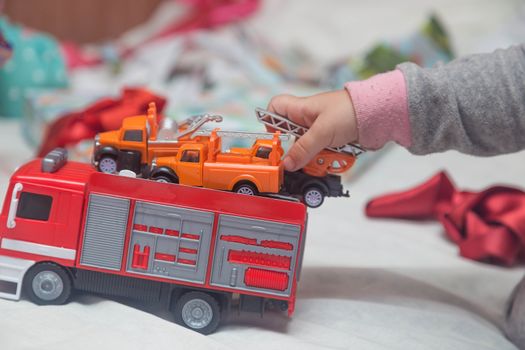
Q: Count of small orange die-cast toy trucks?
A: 3